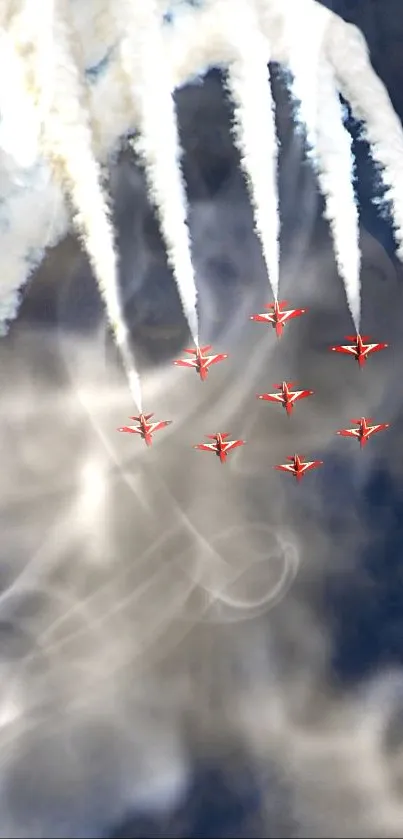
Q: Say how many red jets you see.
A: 8